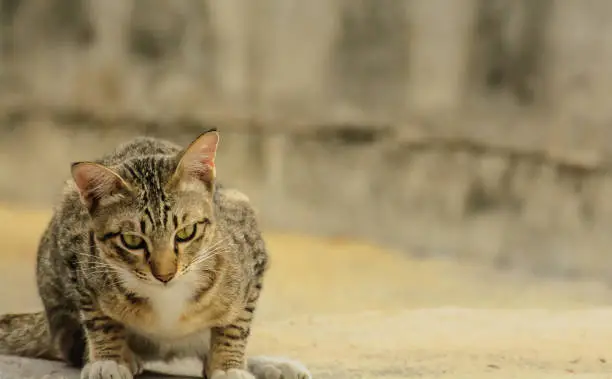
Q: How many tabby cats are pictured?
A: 1